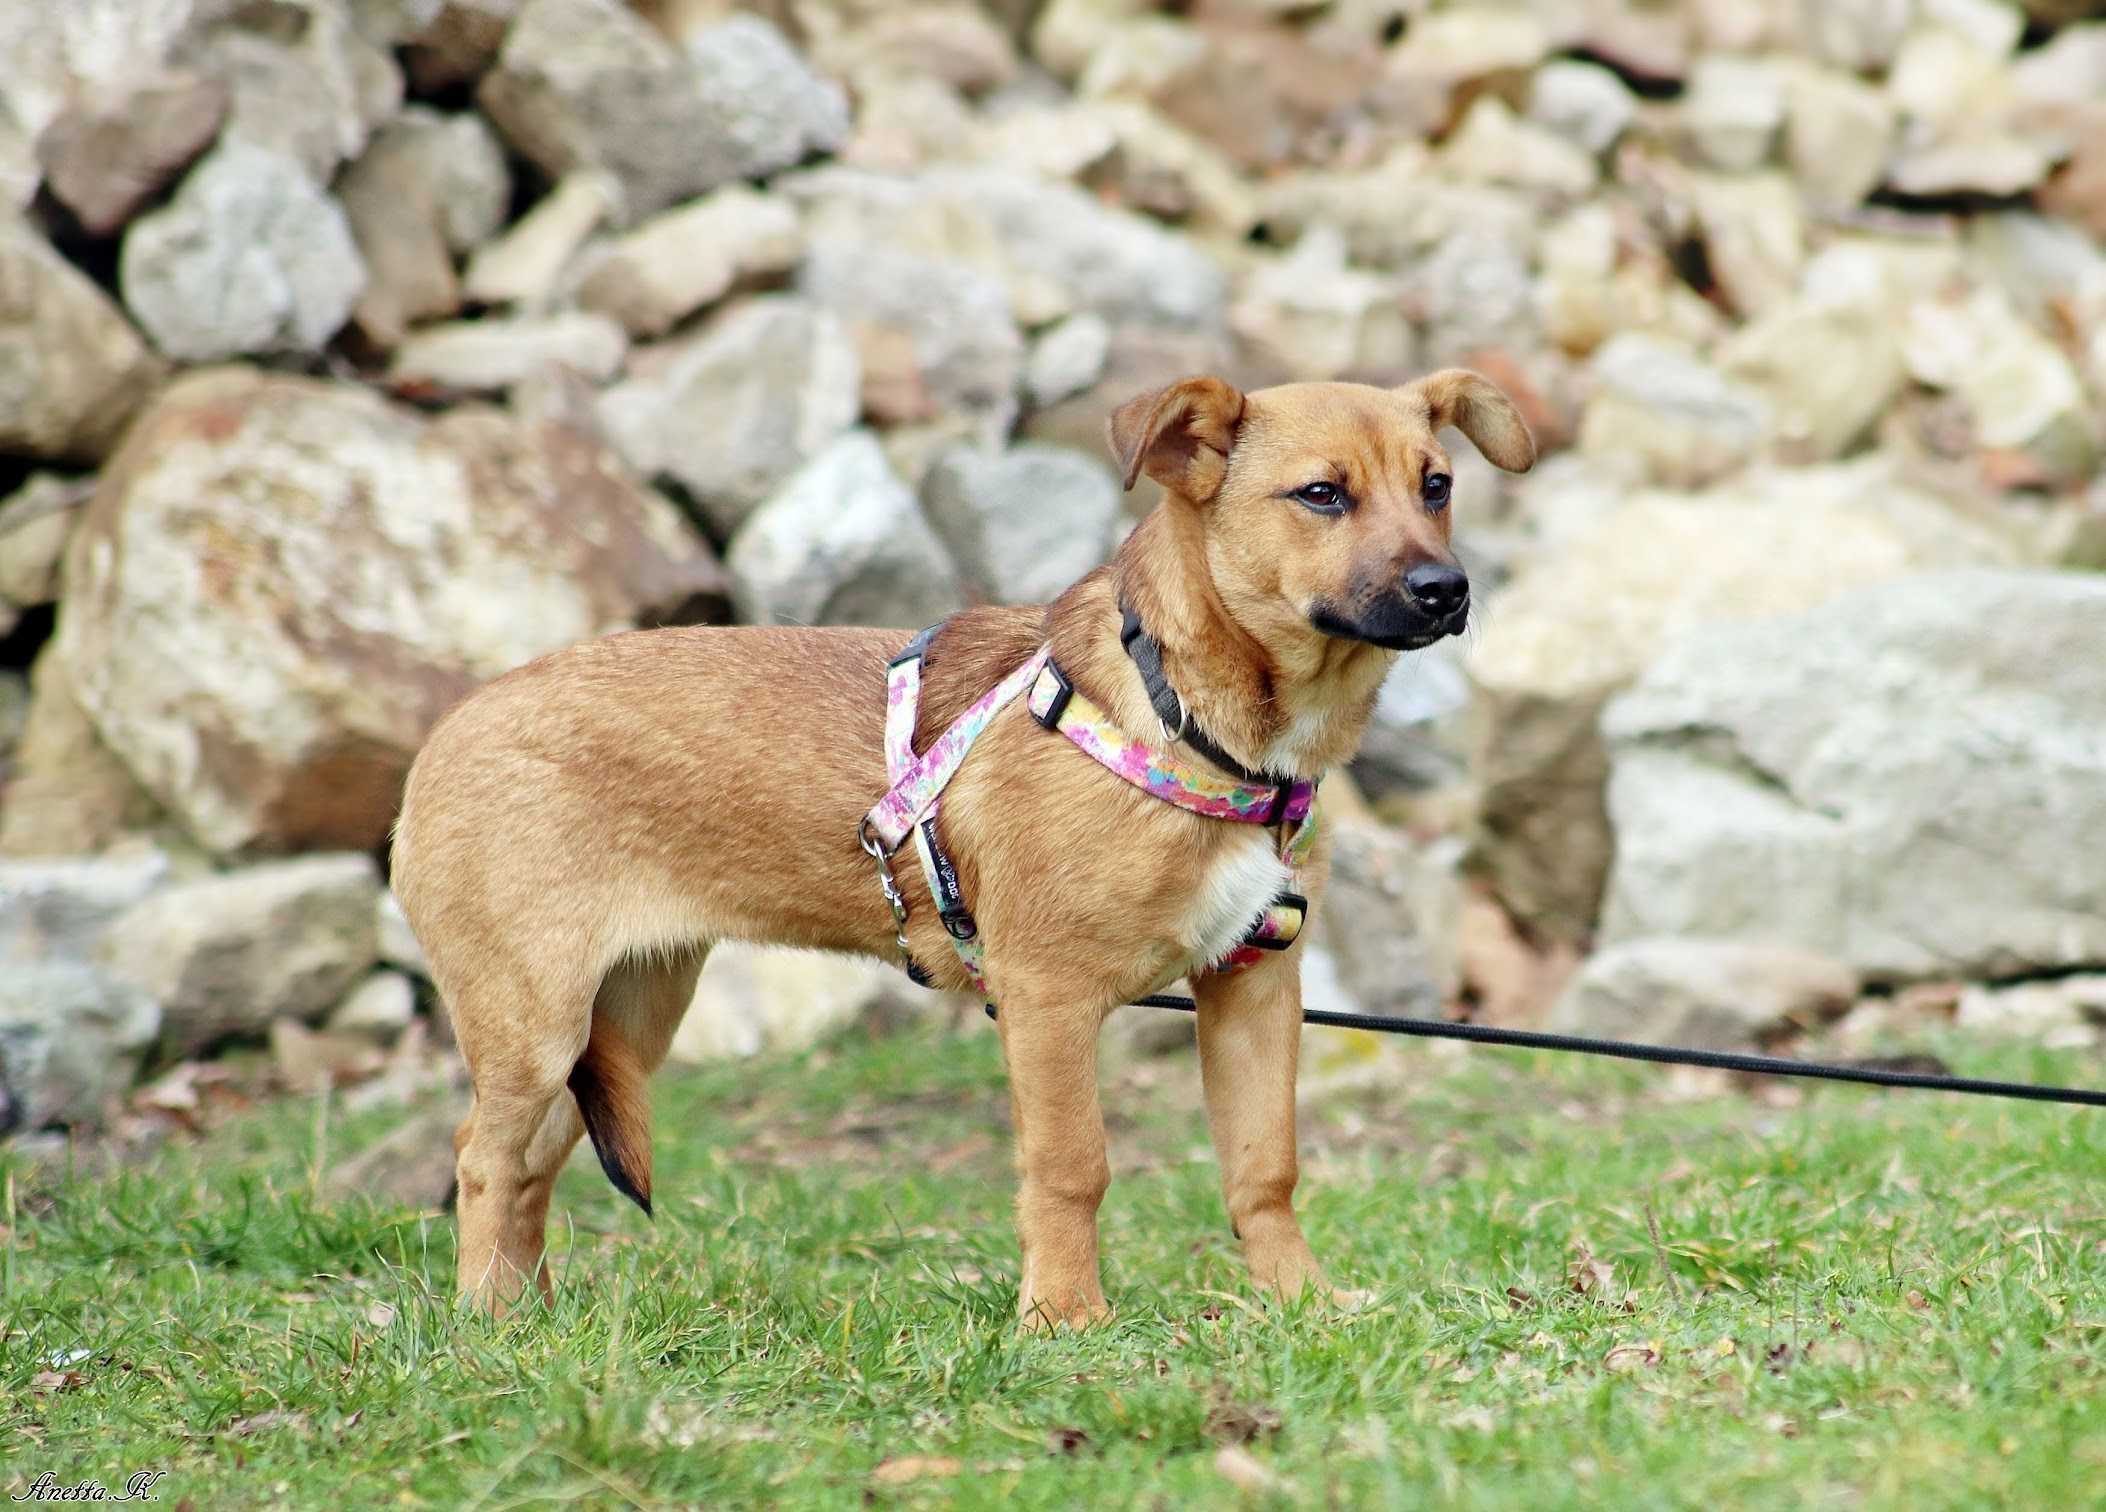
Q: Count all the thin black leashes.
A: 1